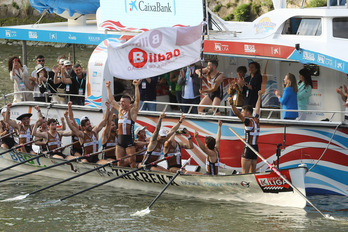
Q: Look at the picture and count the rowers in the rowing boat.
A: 13